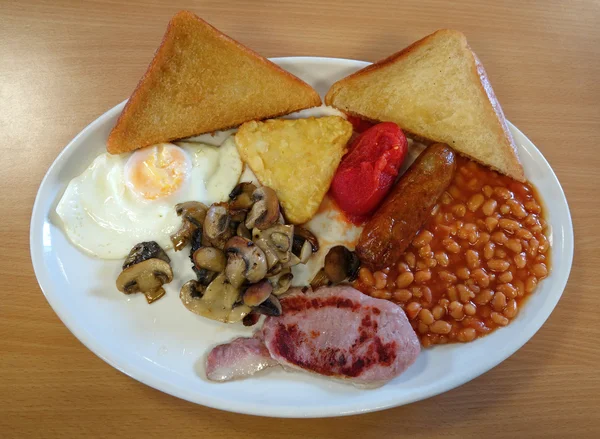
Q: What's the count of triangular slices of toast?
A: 2